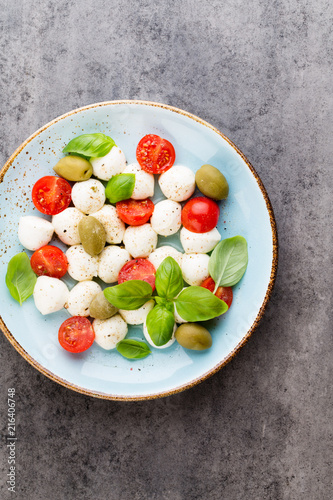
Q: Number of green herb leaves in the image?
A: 9